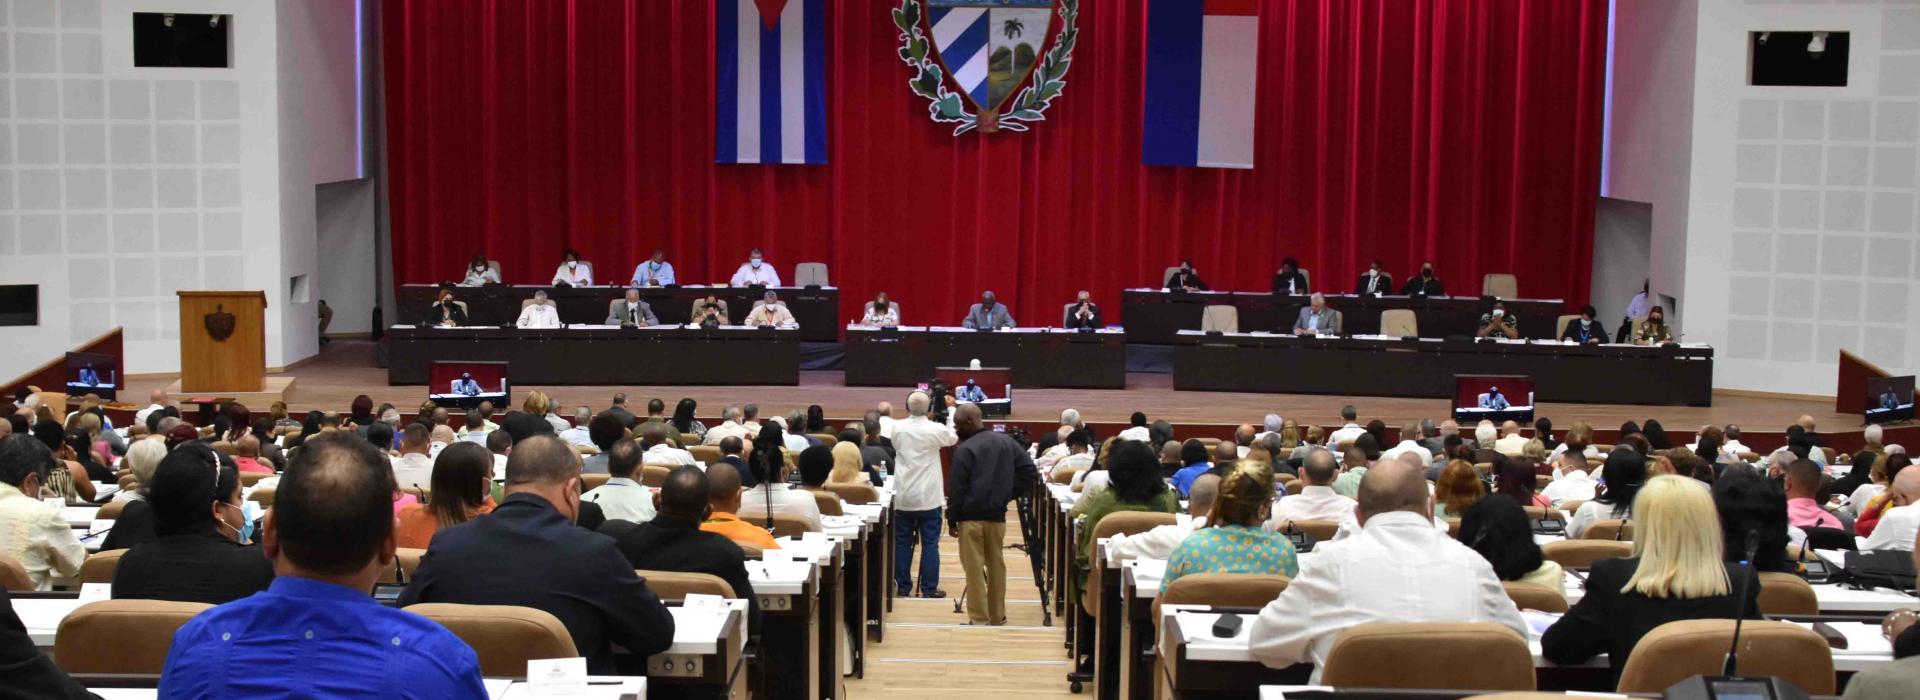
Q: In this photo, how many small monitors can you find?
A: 5